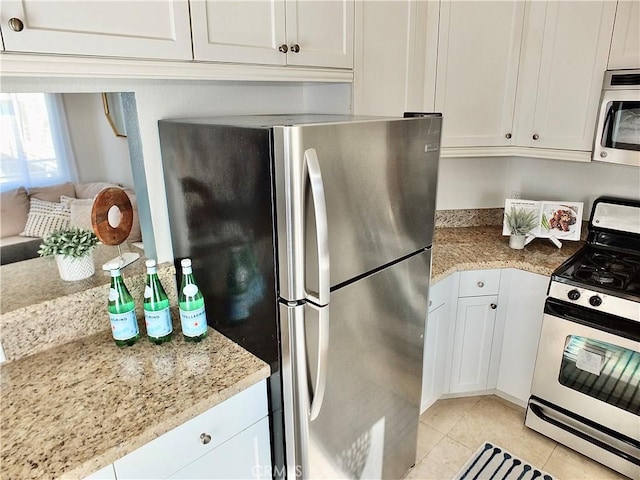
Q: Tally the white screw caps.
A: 3